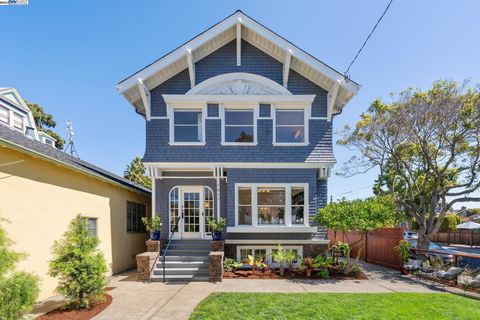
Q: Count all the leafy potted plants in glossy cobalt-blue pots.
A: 2